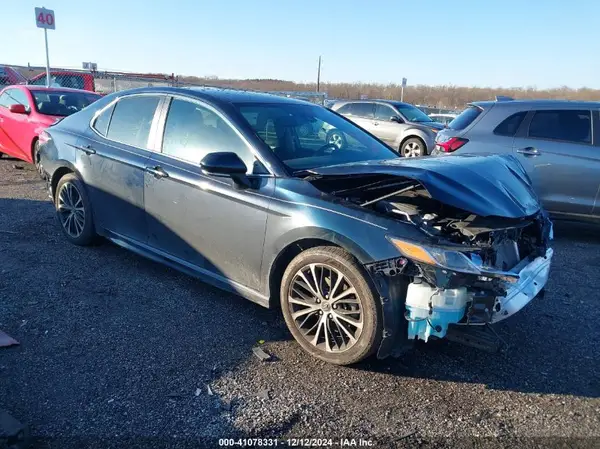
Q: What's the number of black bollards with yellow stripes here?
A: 0